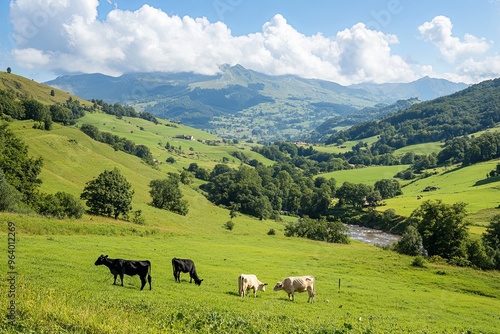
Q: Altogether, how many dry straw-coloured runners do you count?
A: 0